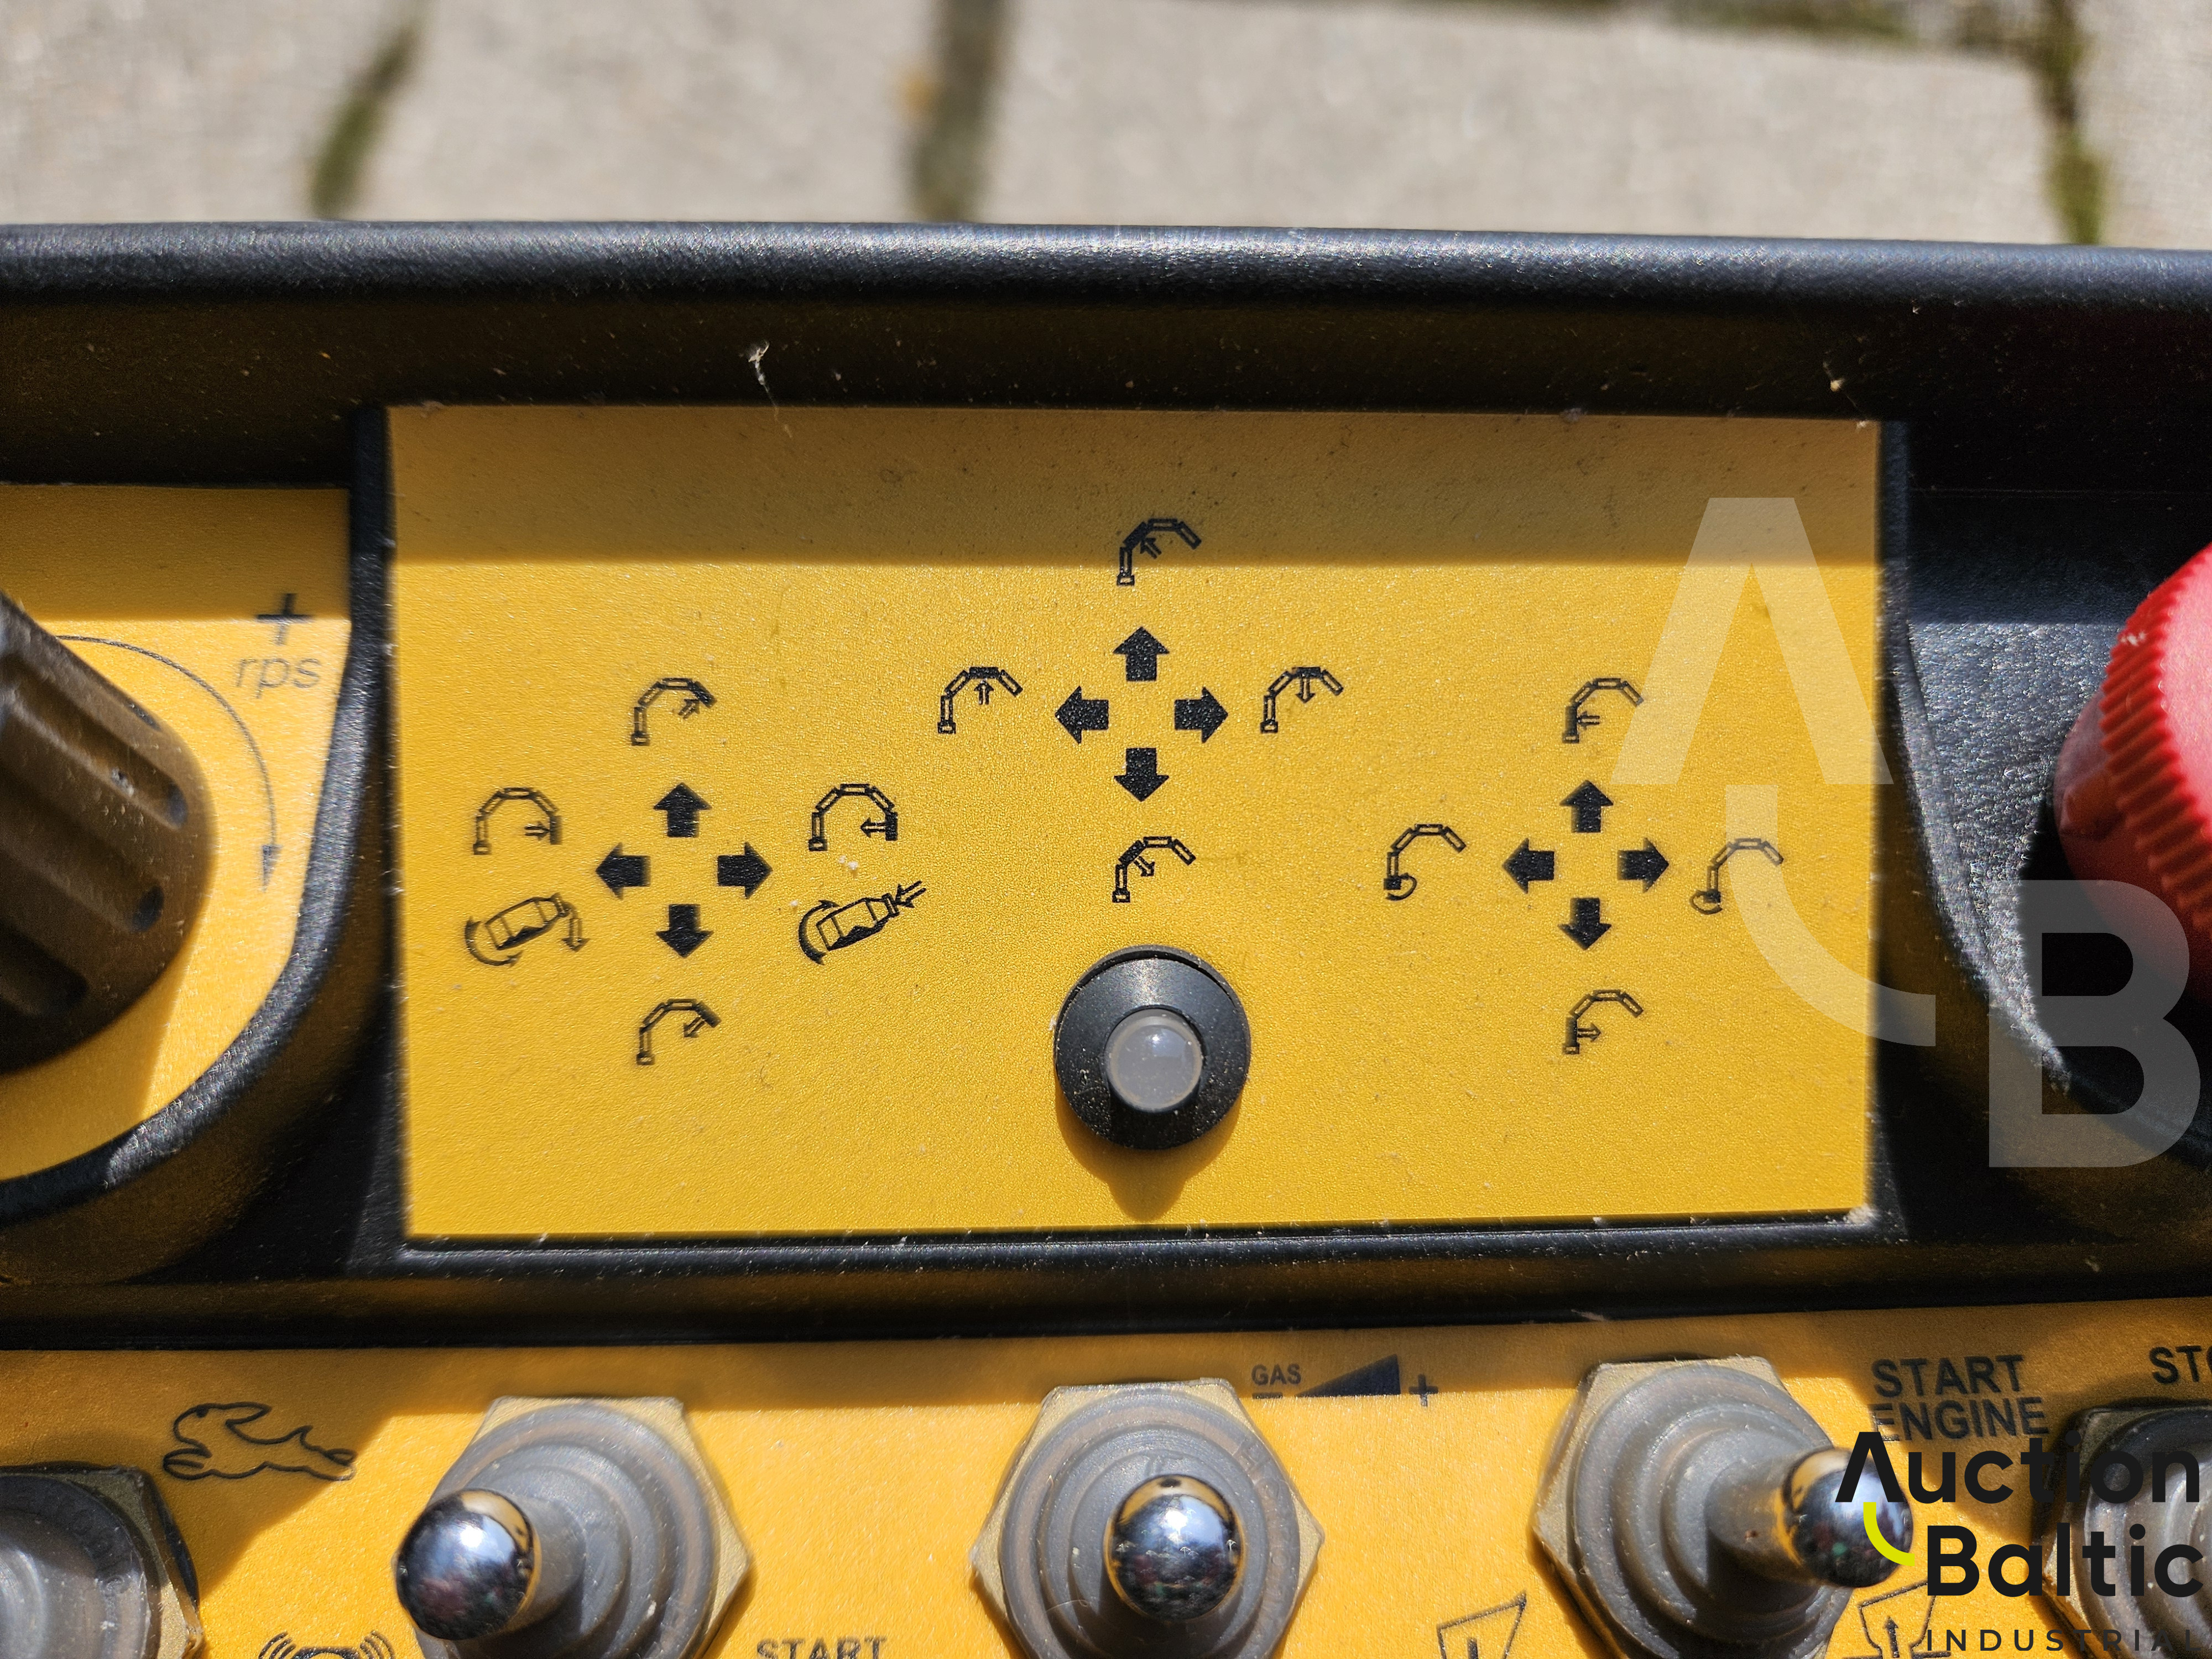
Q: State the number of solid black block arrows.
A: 12